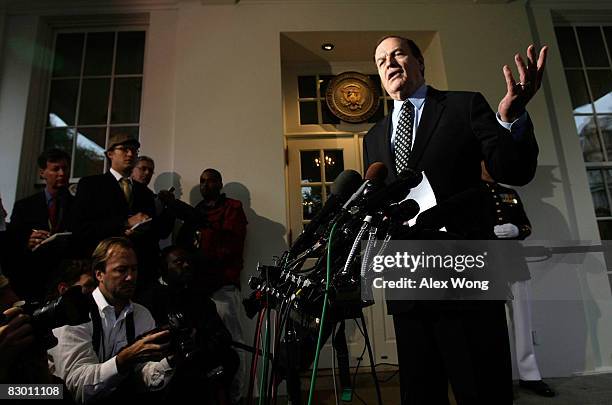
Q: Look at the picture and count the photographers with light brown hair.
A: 1